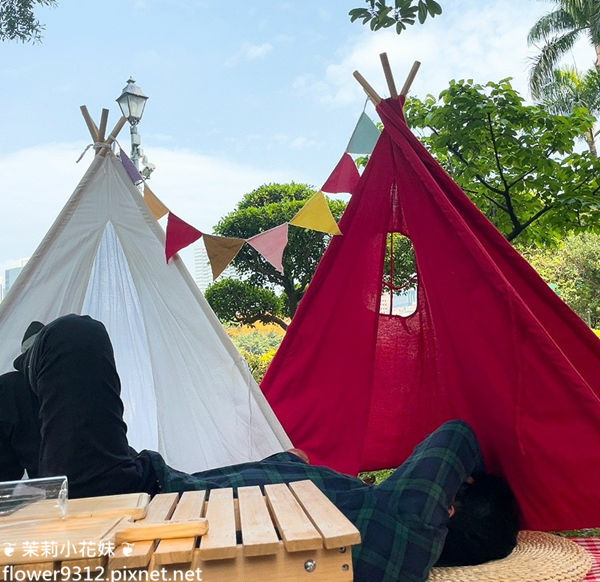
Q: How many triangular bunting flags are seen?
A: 8